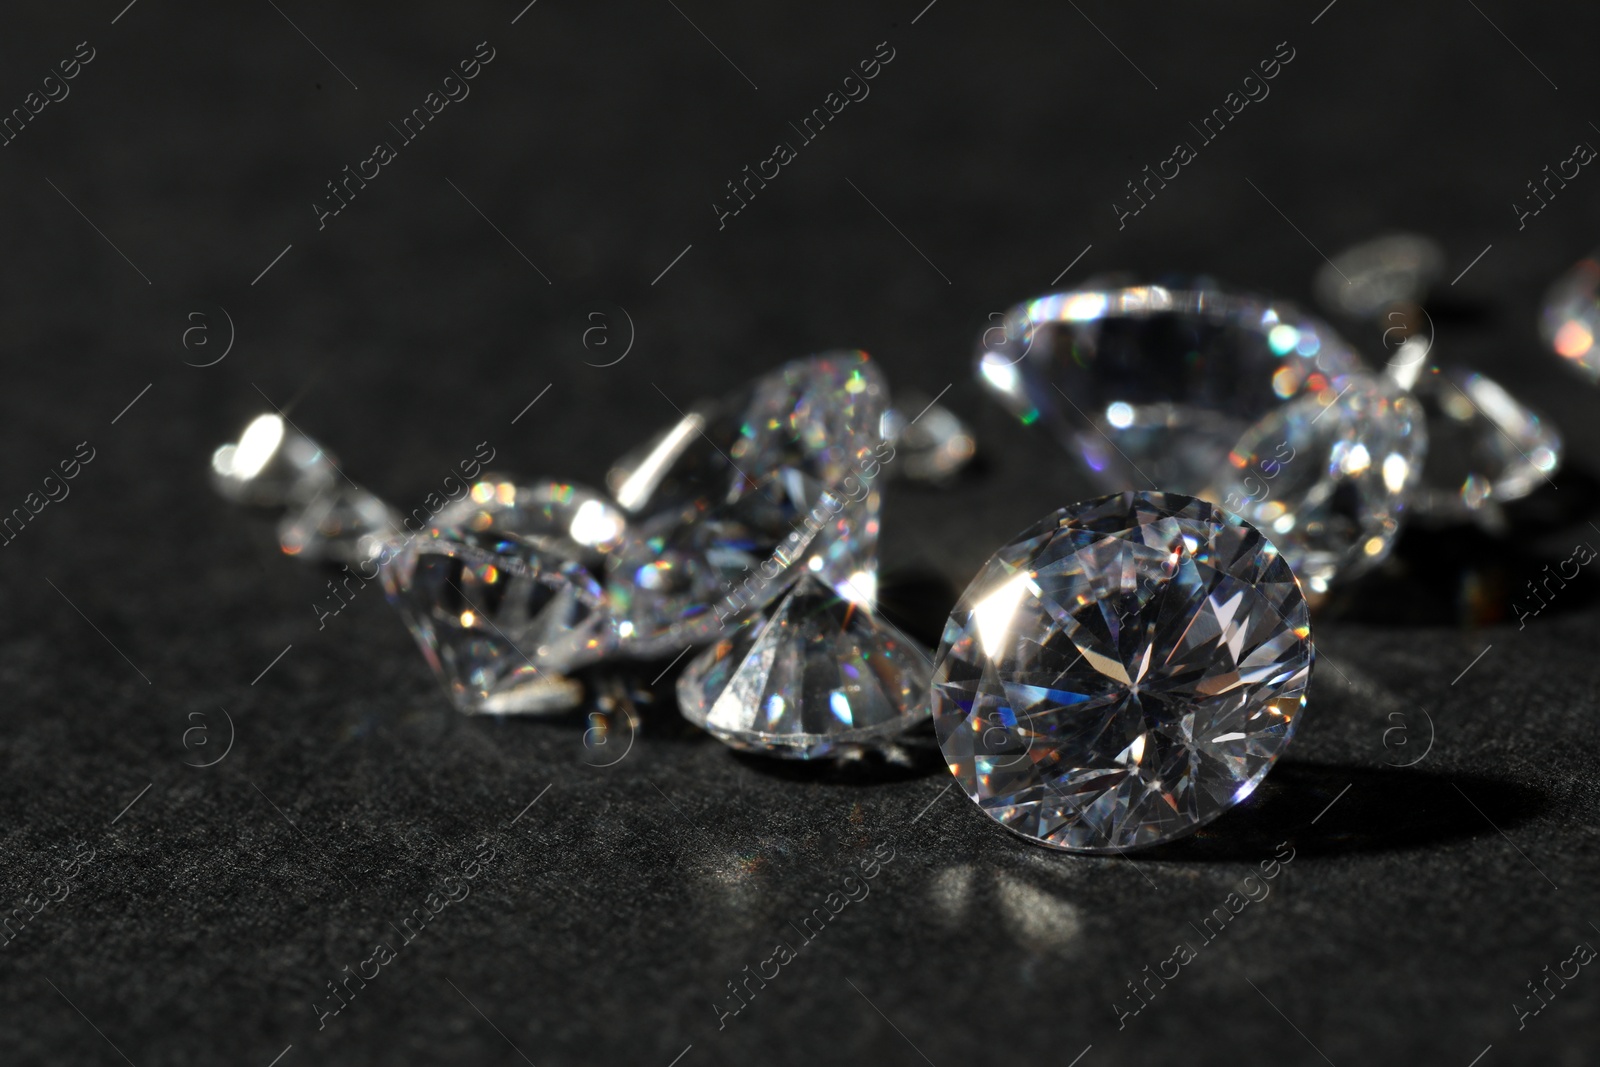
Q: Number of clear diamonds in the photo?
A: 13